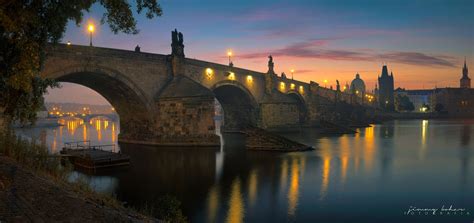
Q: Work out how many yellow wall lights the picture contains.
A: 6